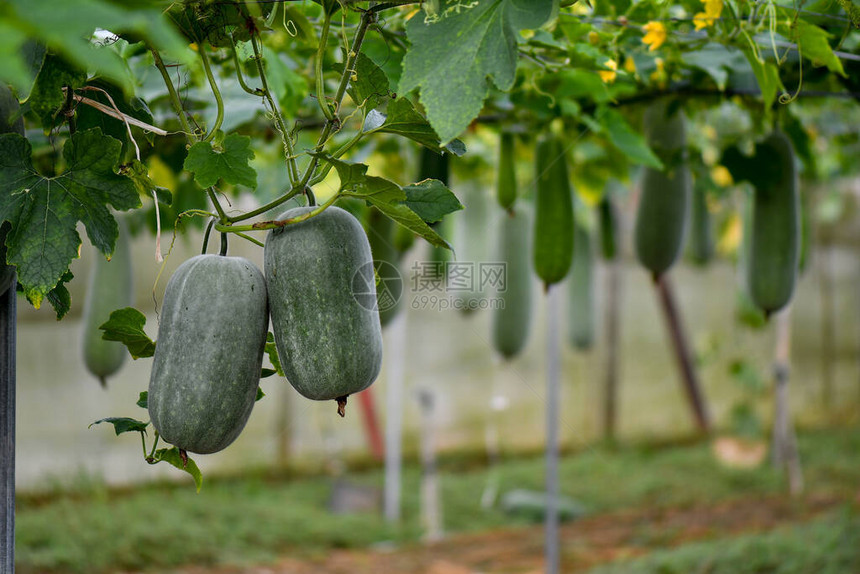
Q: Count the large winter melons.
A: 2